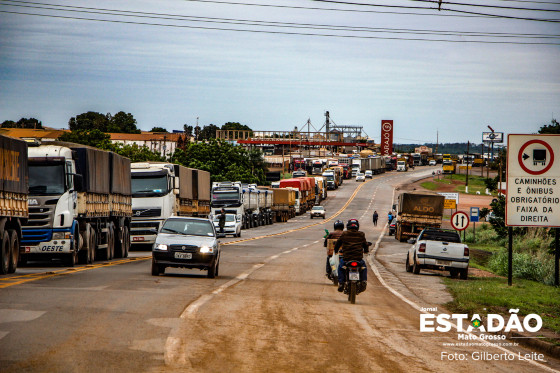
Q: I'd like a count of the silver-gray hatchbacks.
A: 1